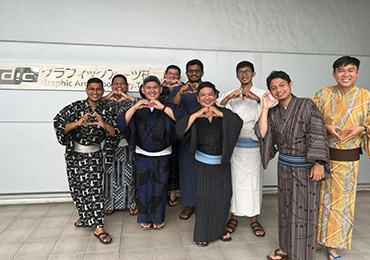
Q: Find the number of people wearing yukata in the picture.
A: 9